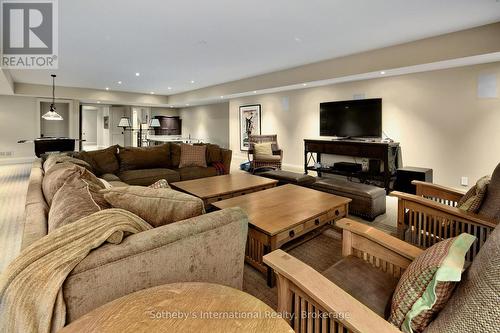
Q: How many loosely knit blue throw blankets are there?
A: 0